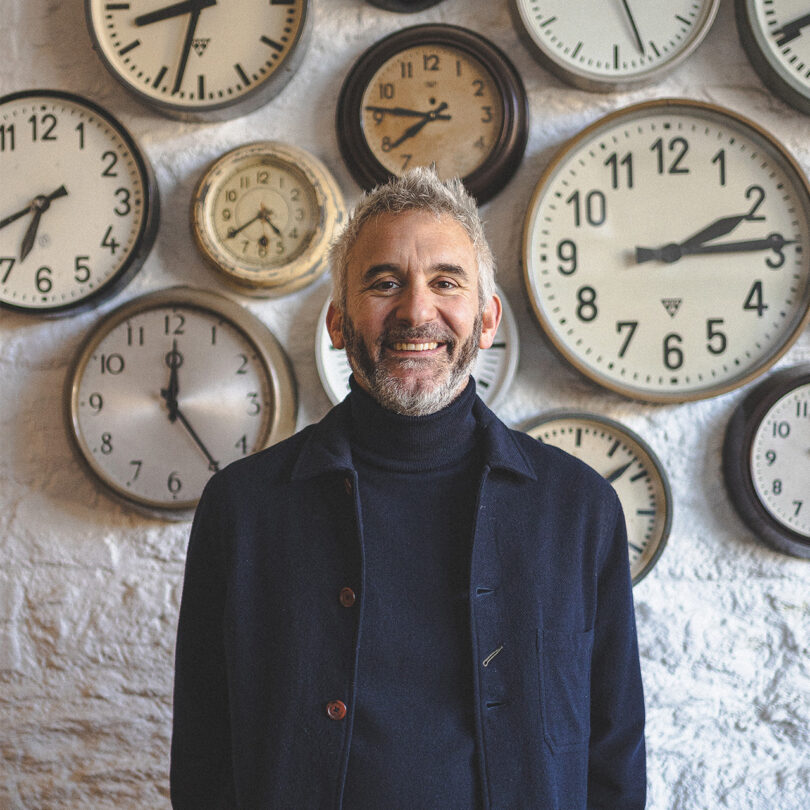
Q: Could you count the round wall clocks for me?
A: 12